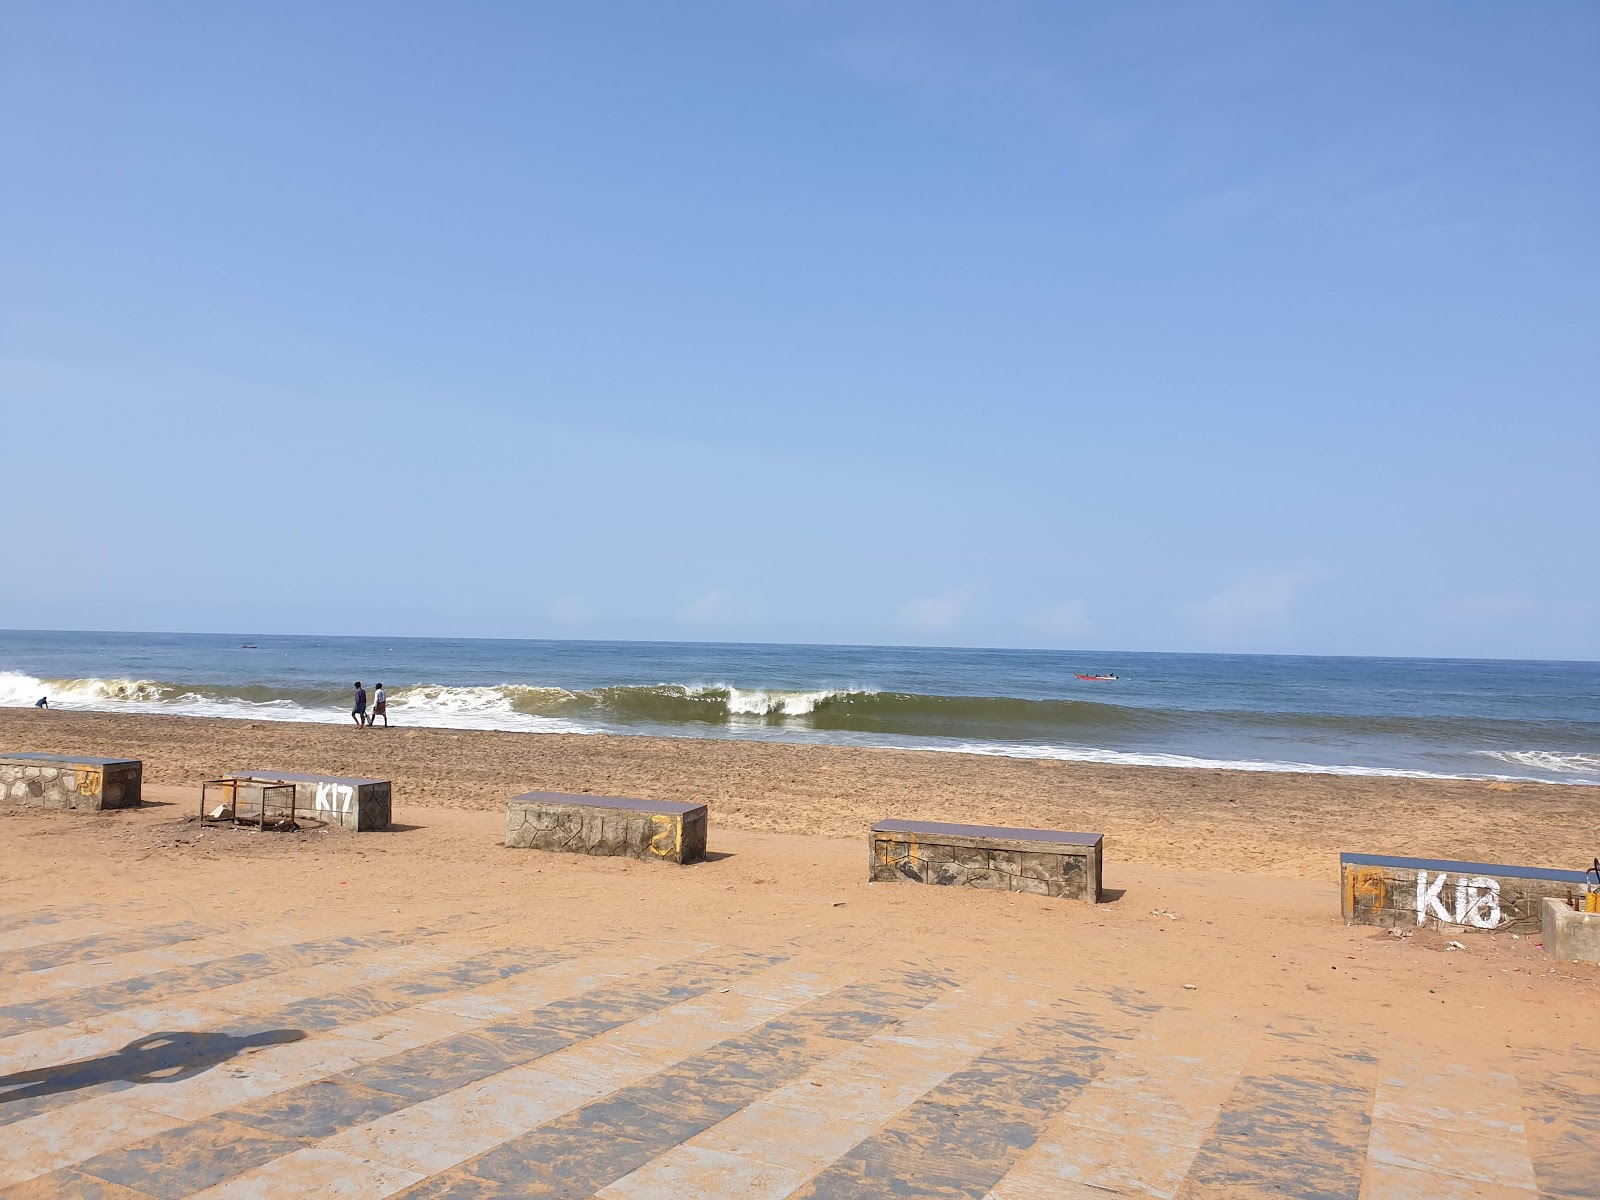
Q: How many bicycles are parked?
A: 0